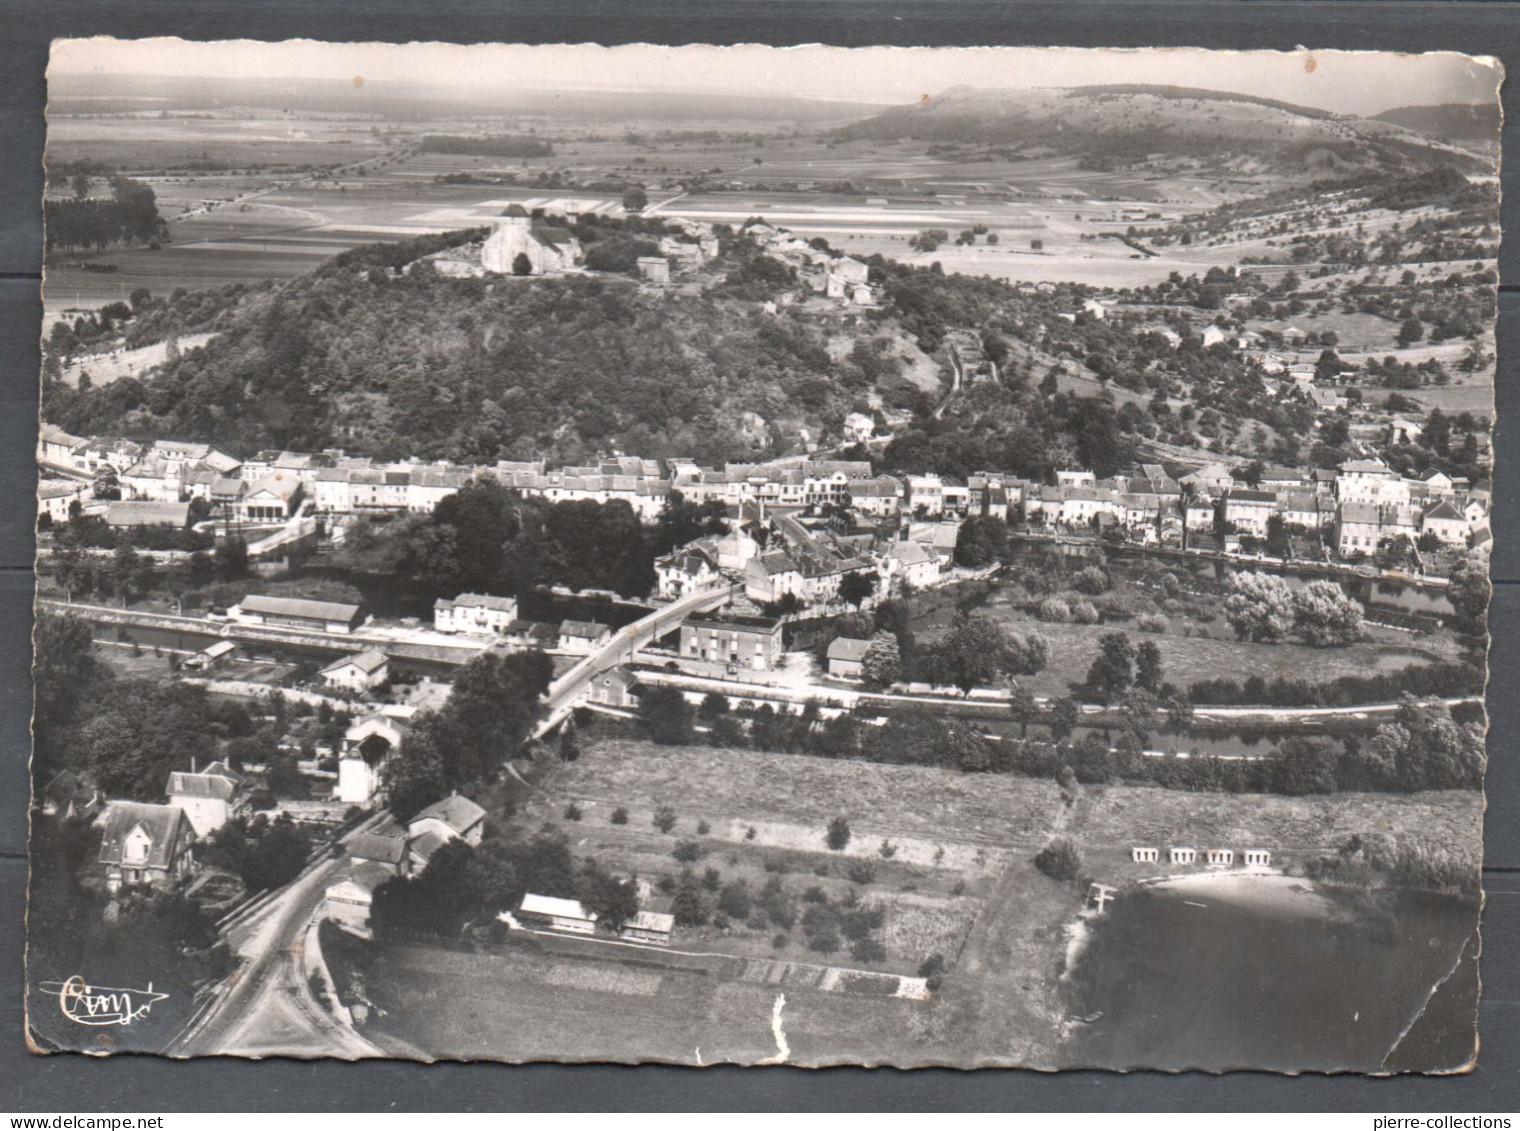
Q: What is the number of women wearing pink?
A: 0